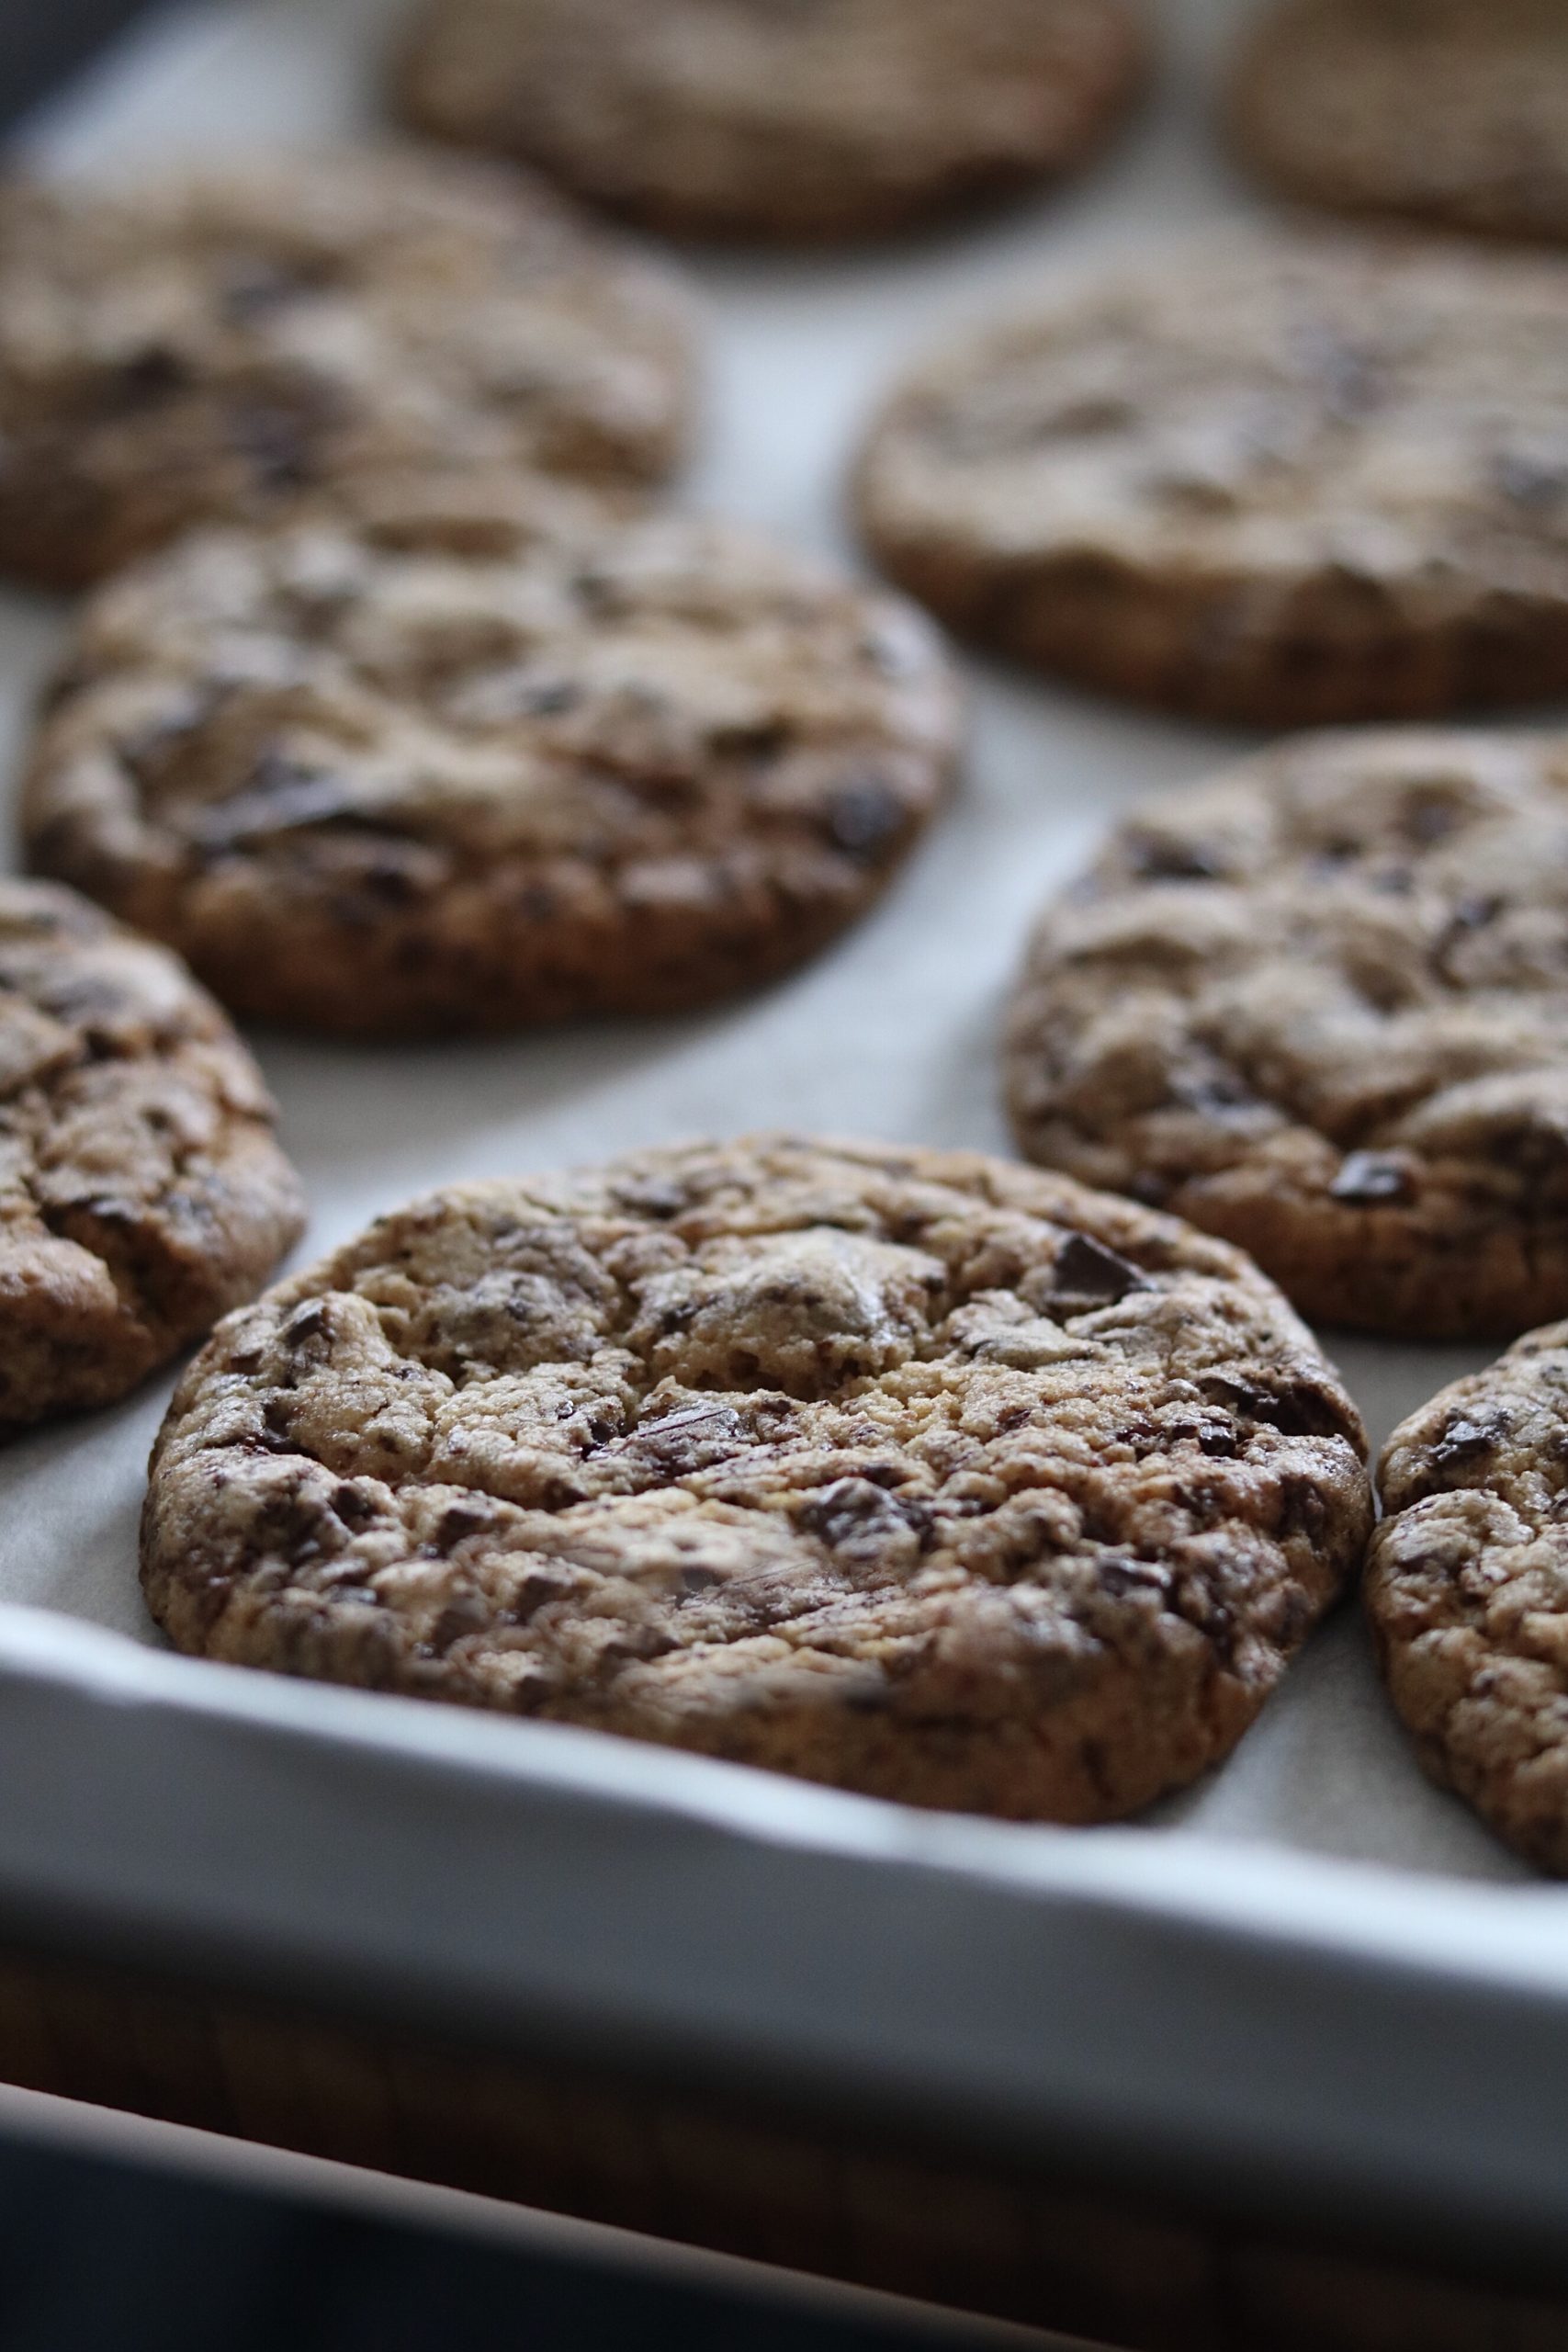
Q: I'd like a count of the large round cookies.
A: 9